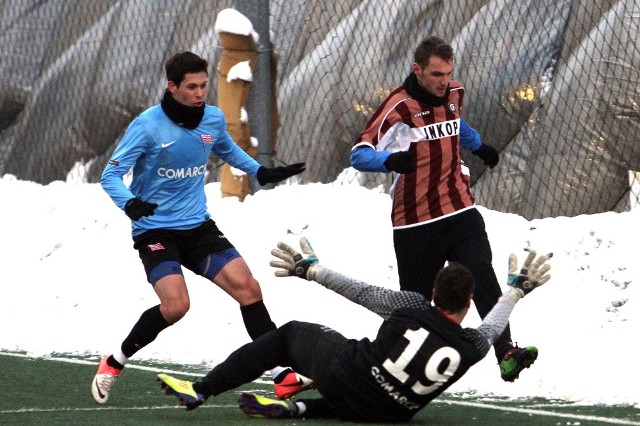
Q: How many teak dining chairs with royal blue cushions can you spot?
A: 0